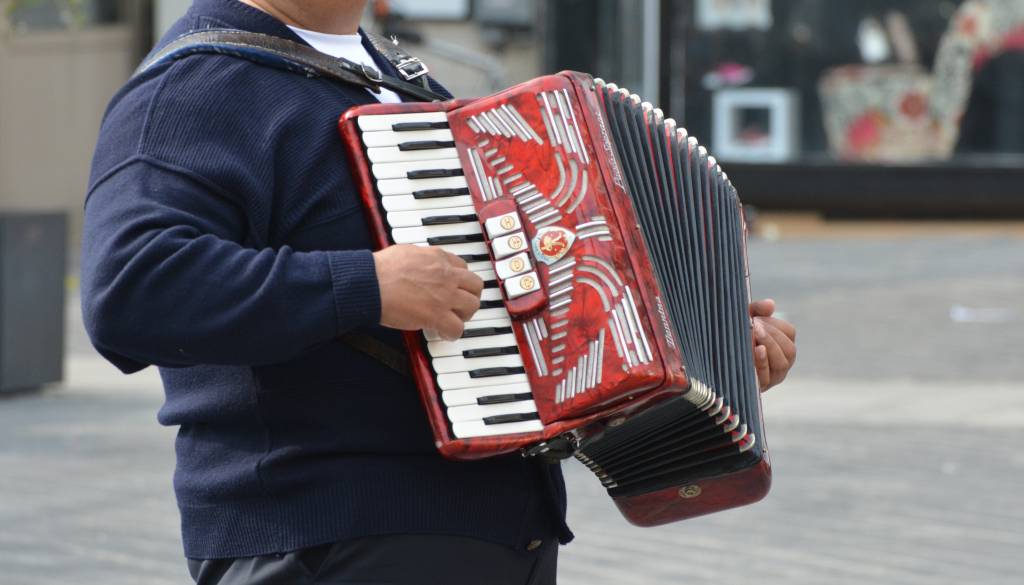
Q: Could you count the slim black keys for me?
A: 14